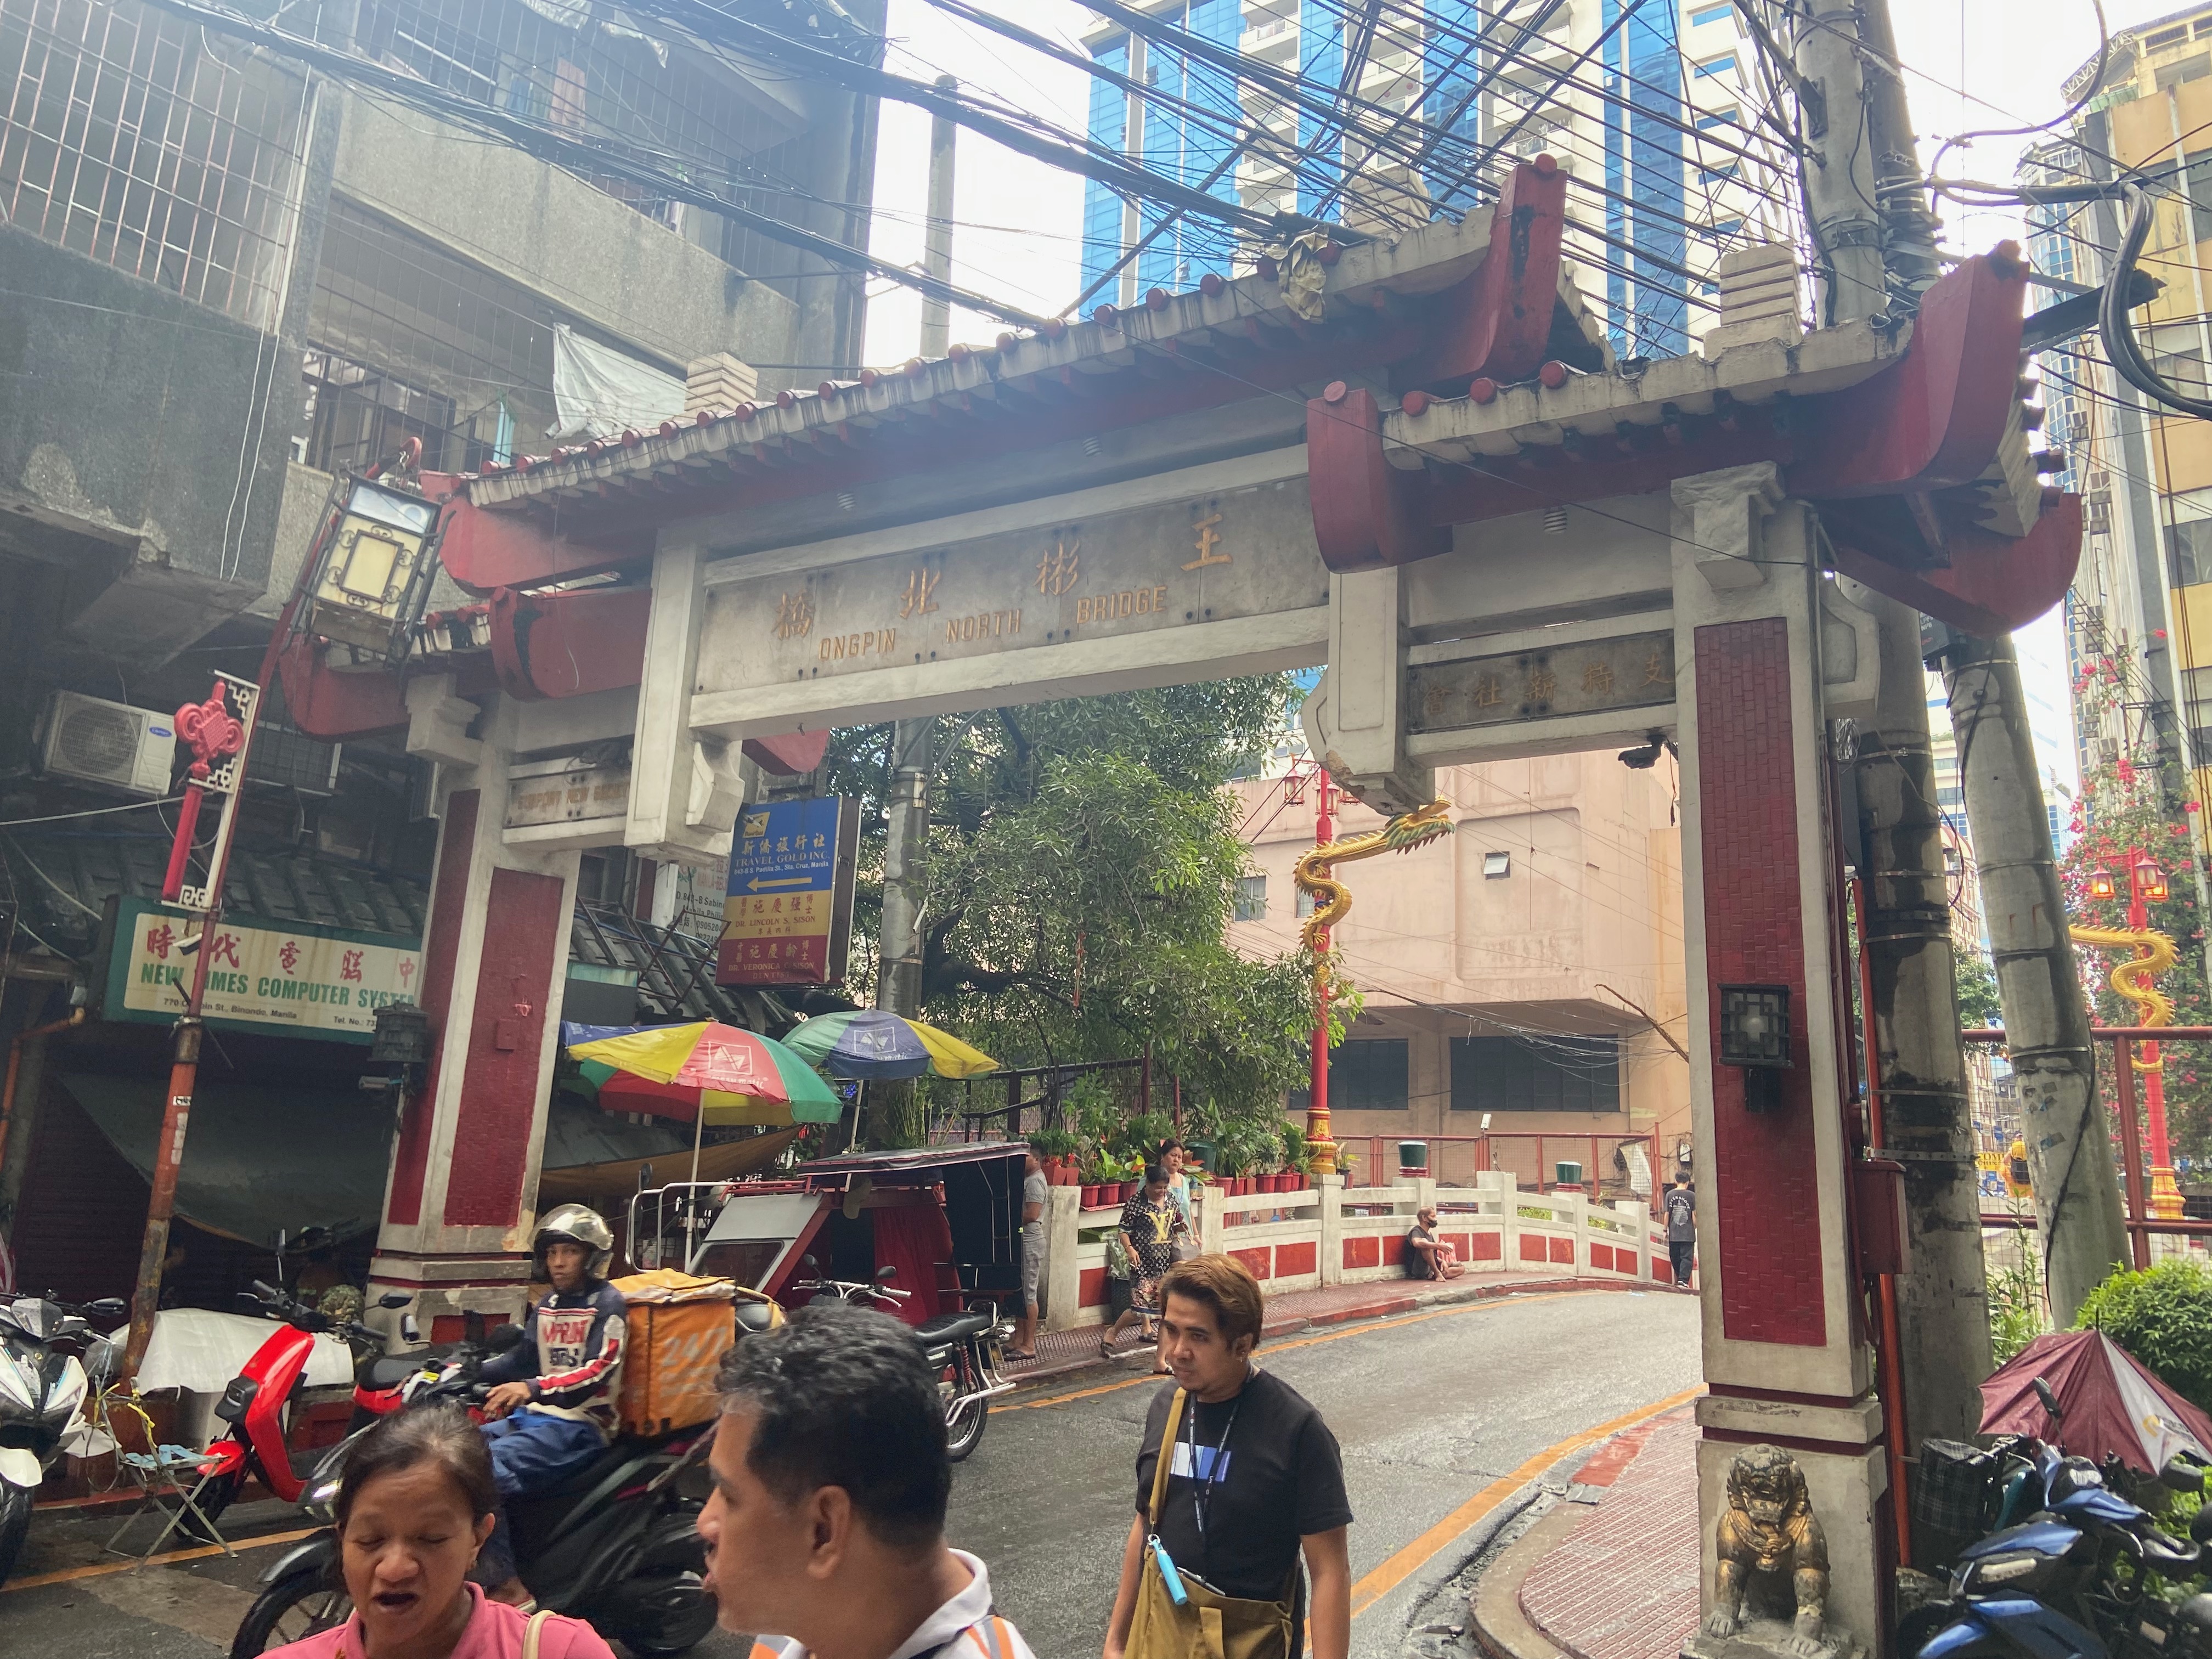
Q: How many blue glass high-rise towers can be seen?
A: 1